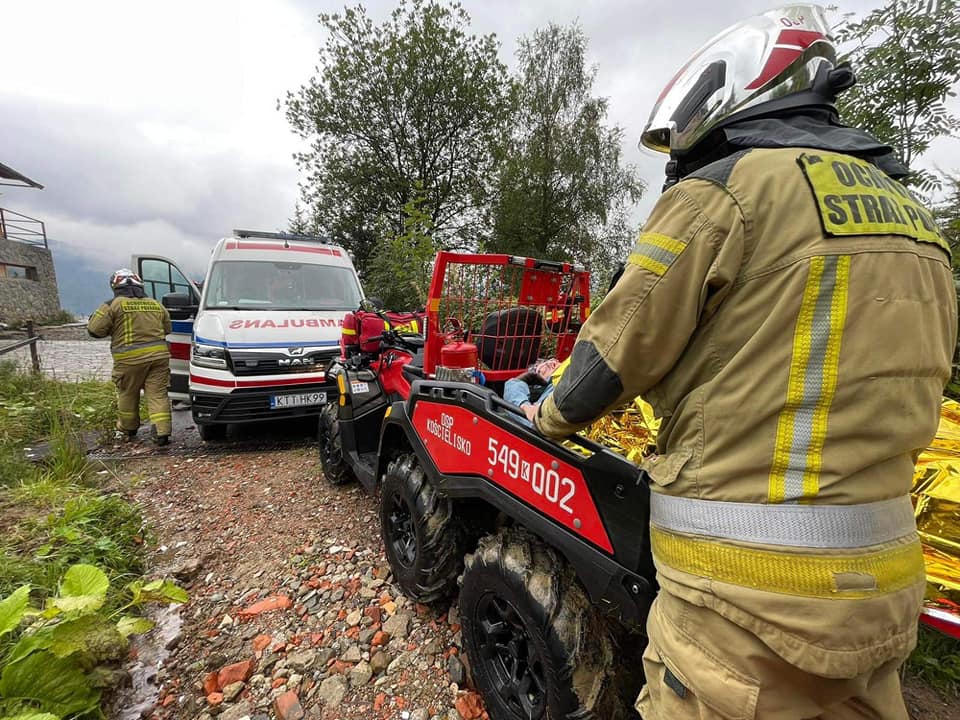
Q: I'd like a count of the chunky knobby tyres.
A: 3